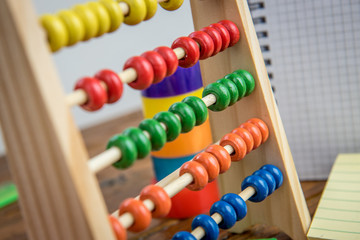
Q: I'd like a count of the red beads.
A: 10